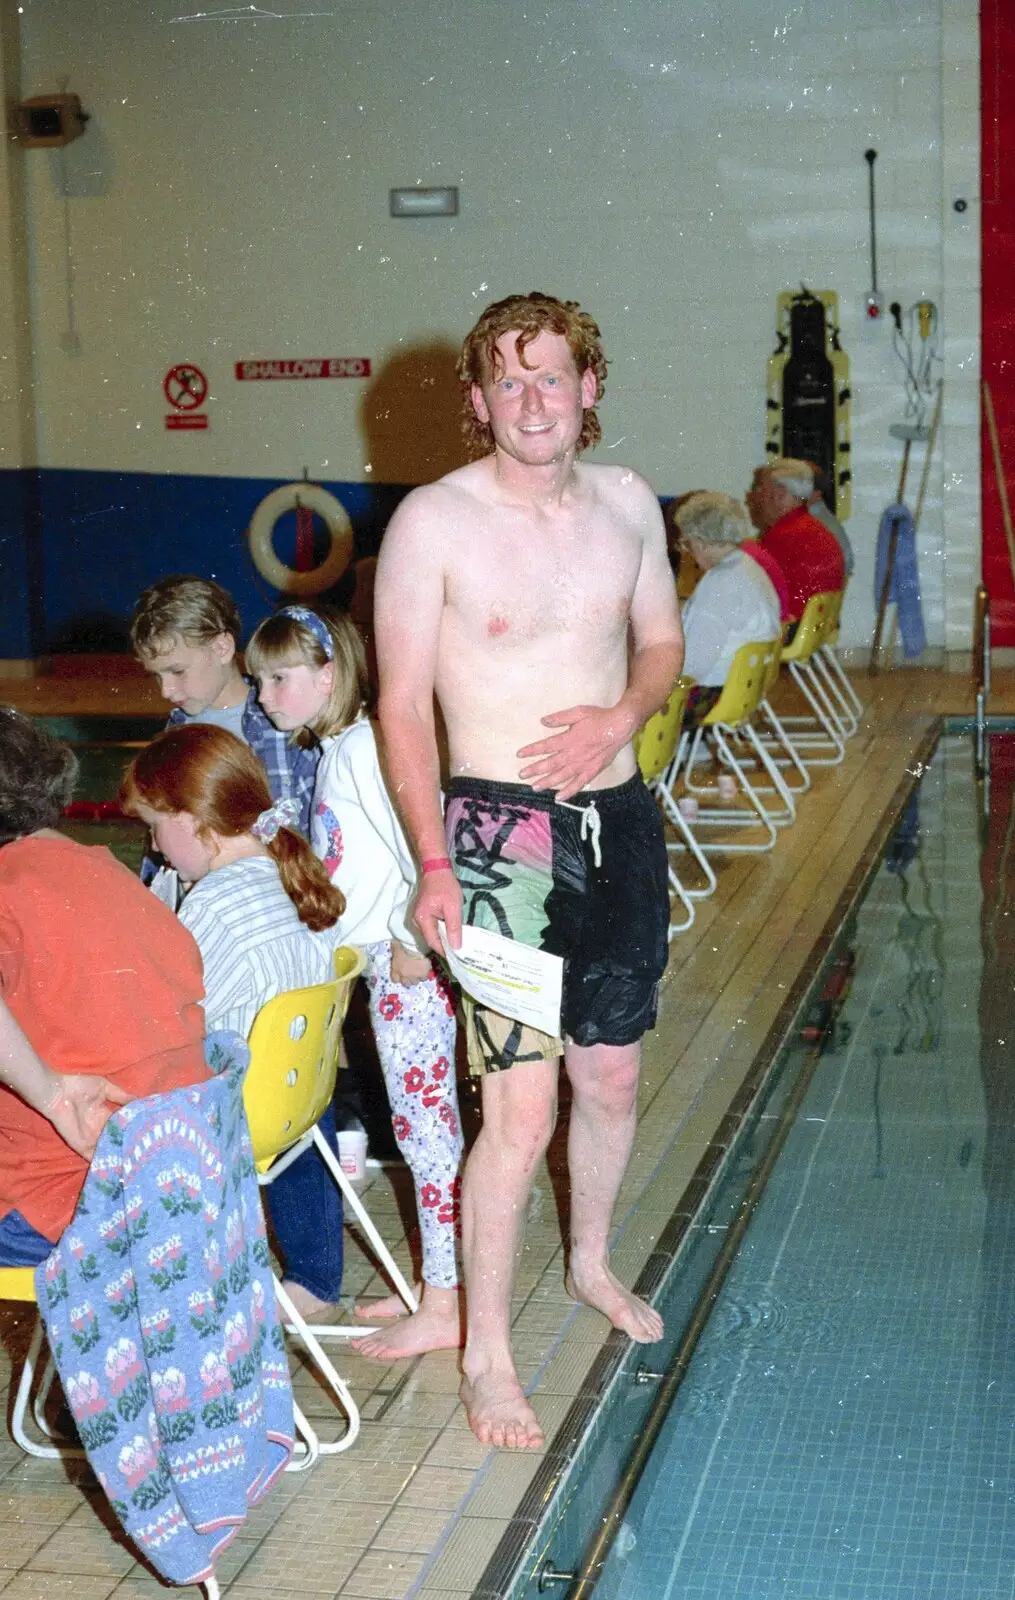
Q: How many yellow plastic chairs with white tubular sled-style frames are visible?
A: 7